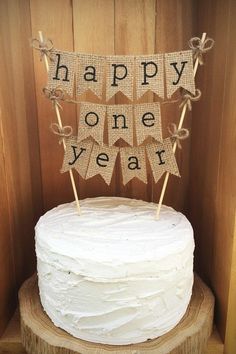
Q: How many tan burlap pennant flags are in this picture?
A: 12